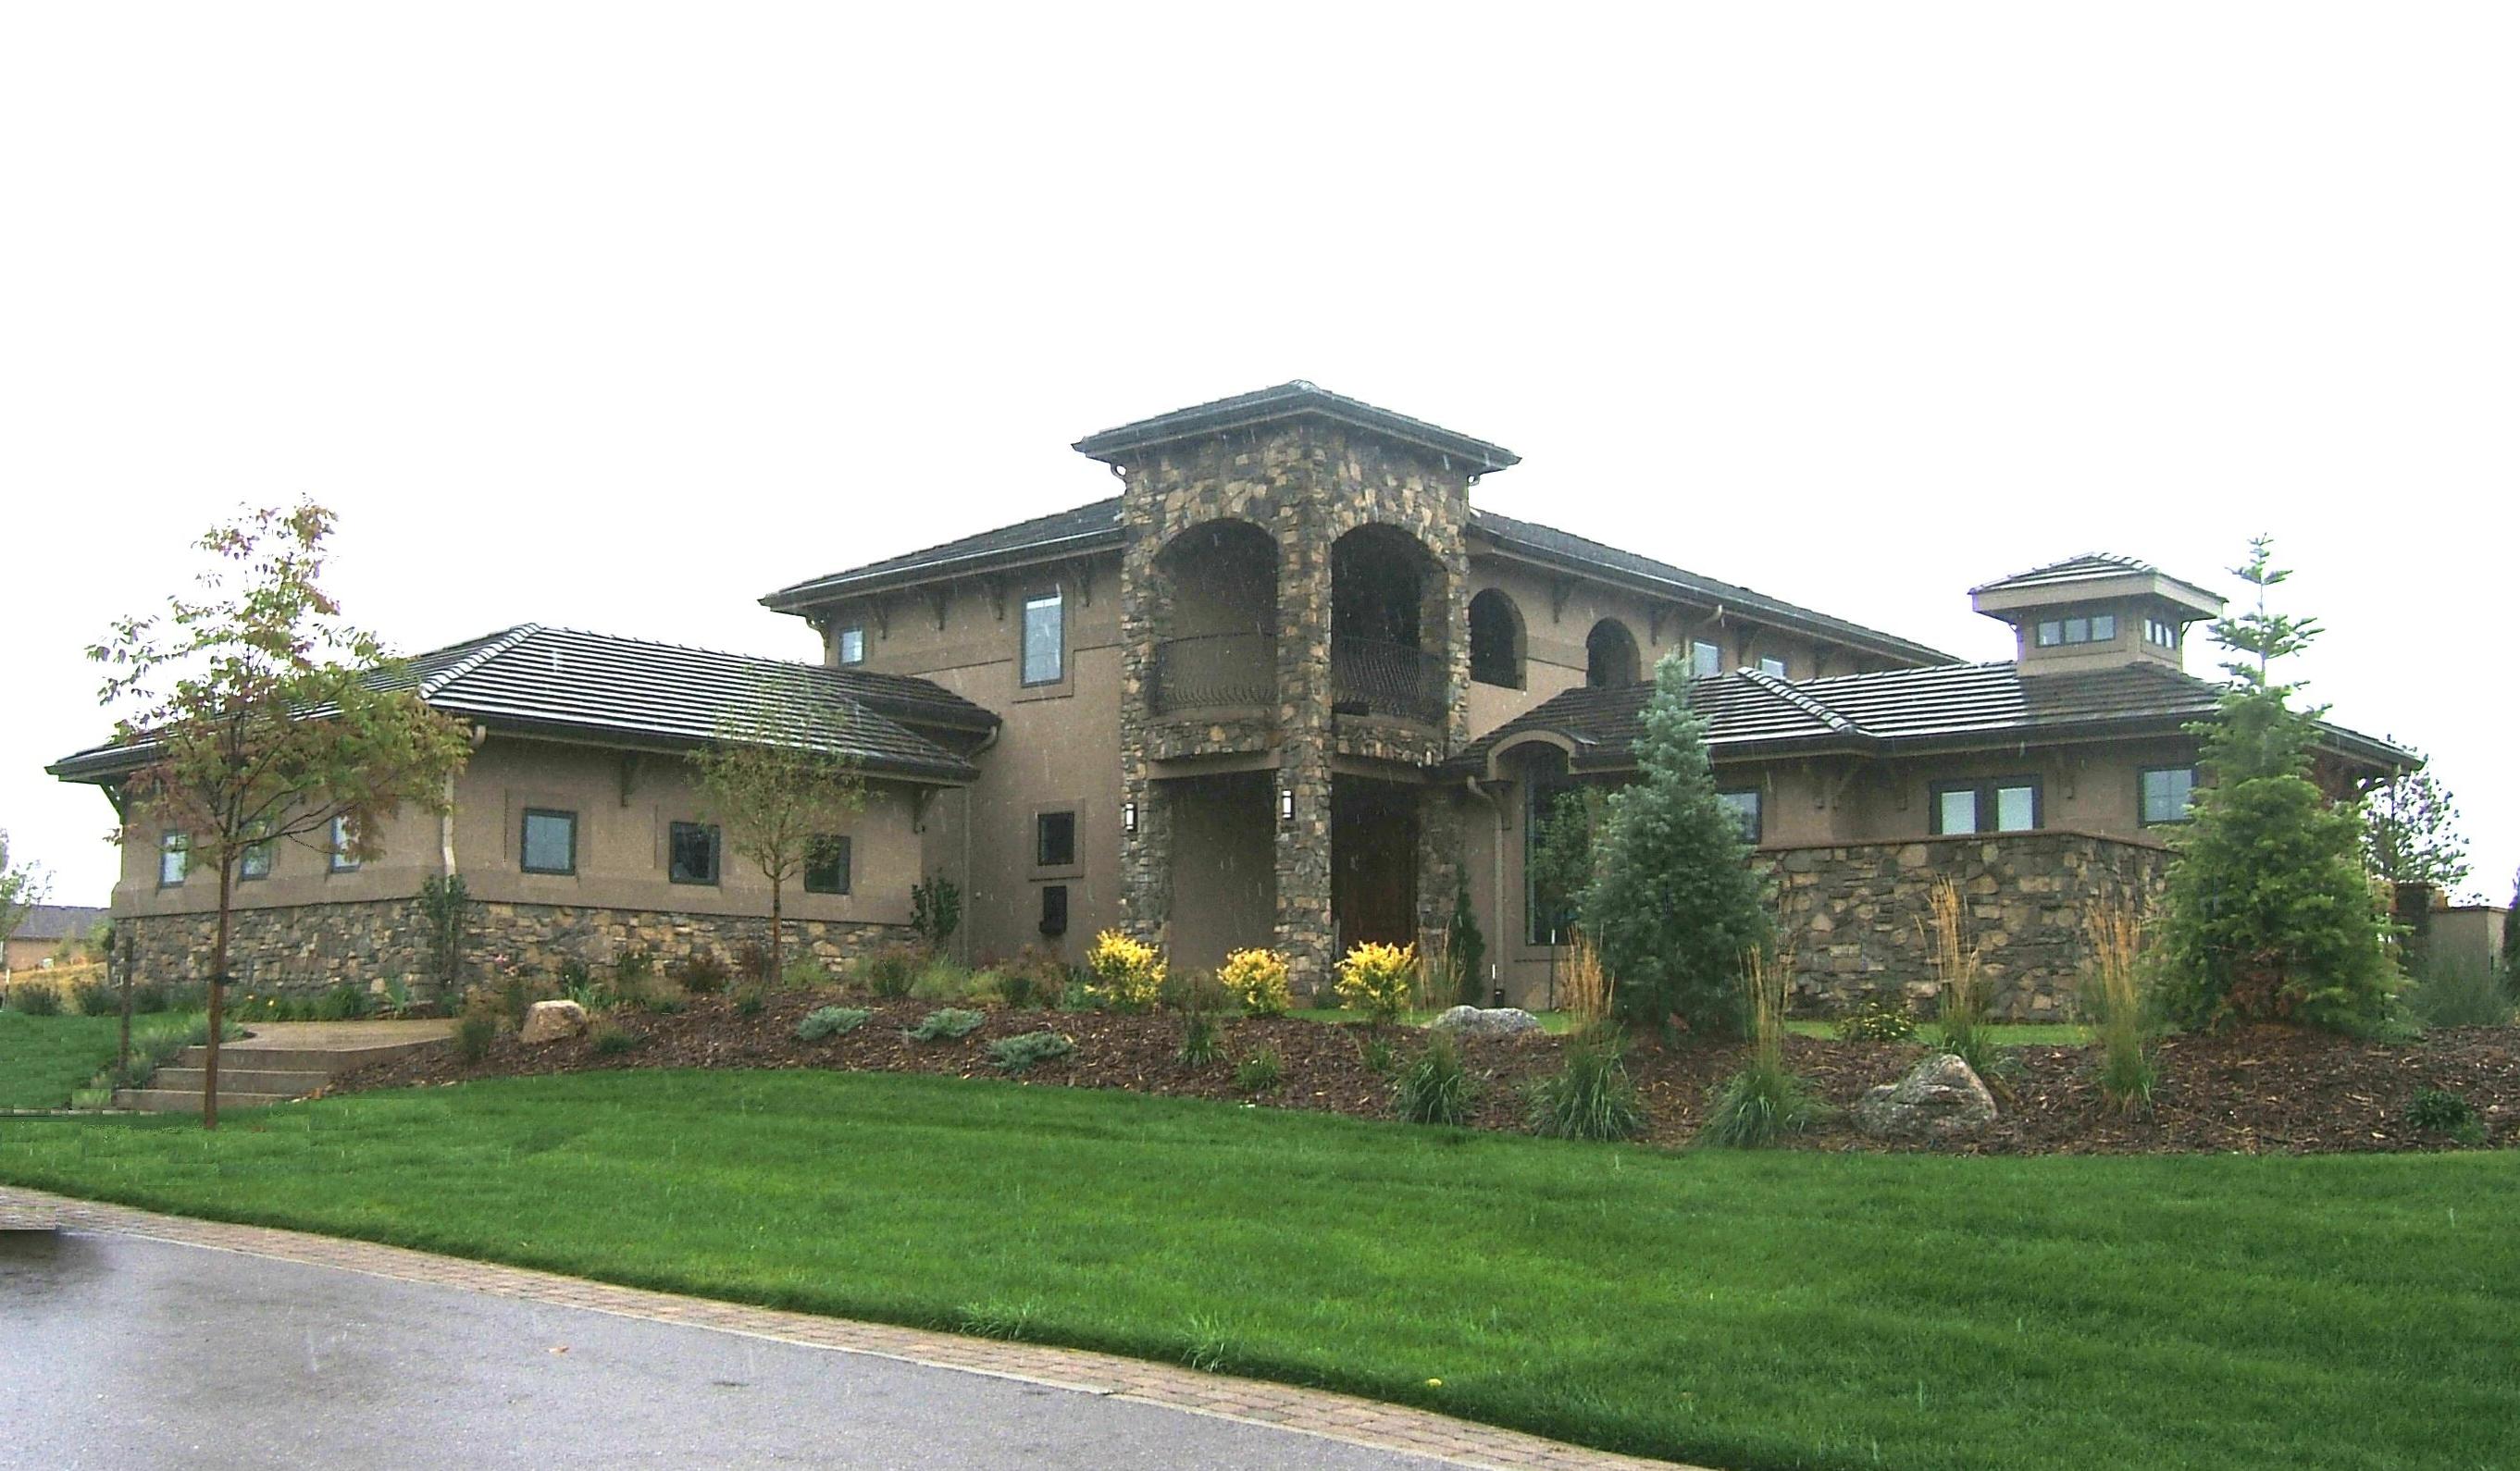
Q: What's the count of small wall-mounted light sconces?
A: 2